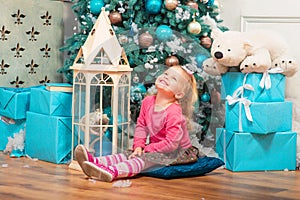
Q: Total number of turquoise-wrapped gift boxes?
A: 7